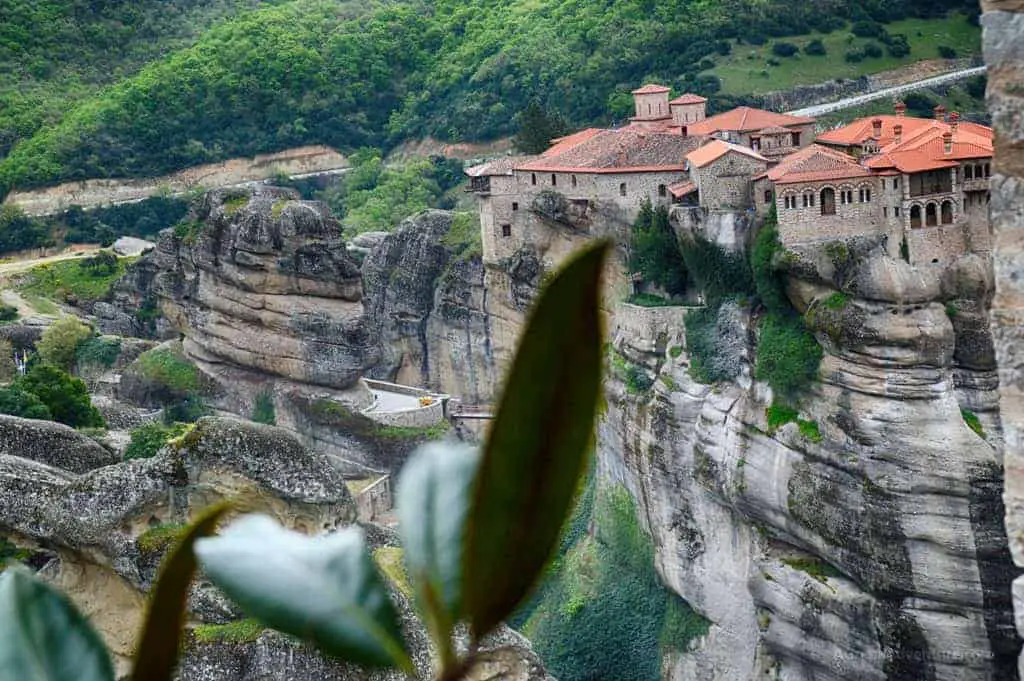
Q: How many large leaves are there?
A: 5